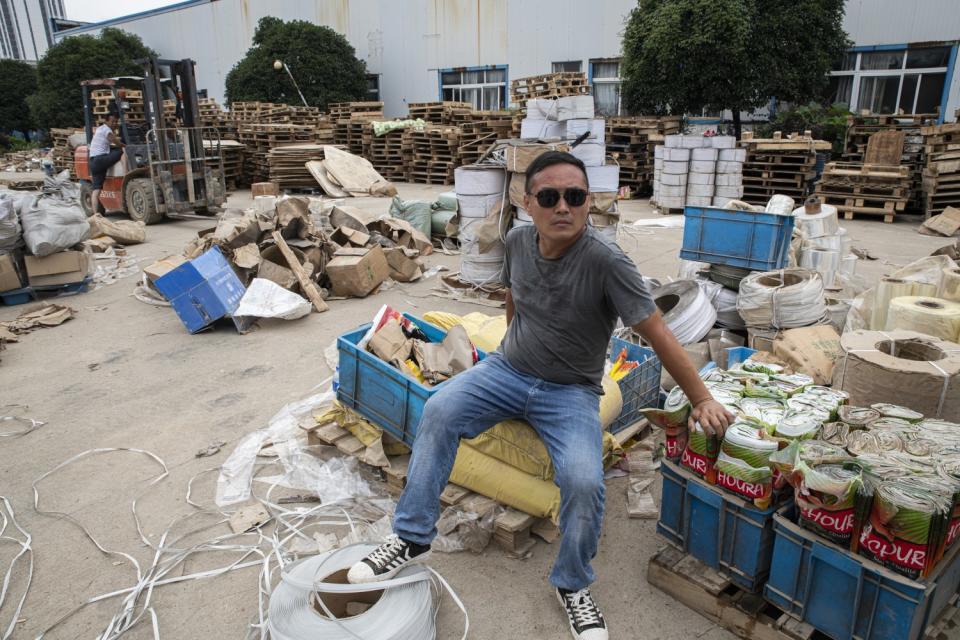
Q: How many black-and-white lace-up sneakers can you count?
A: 2